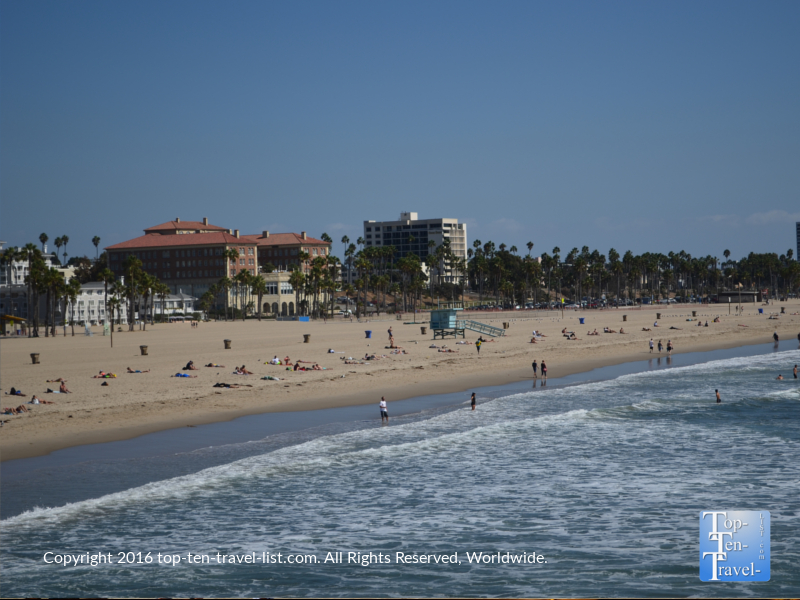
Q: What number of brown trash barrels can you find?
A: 10